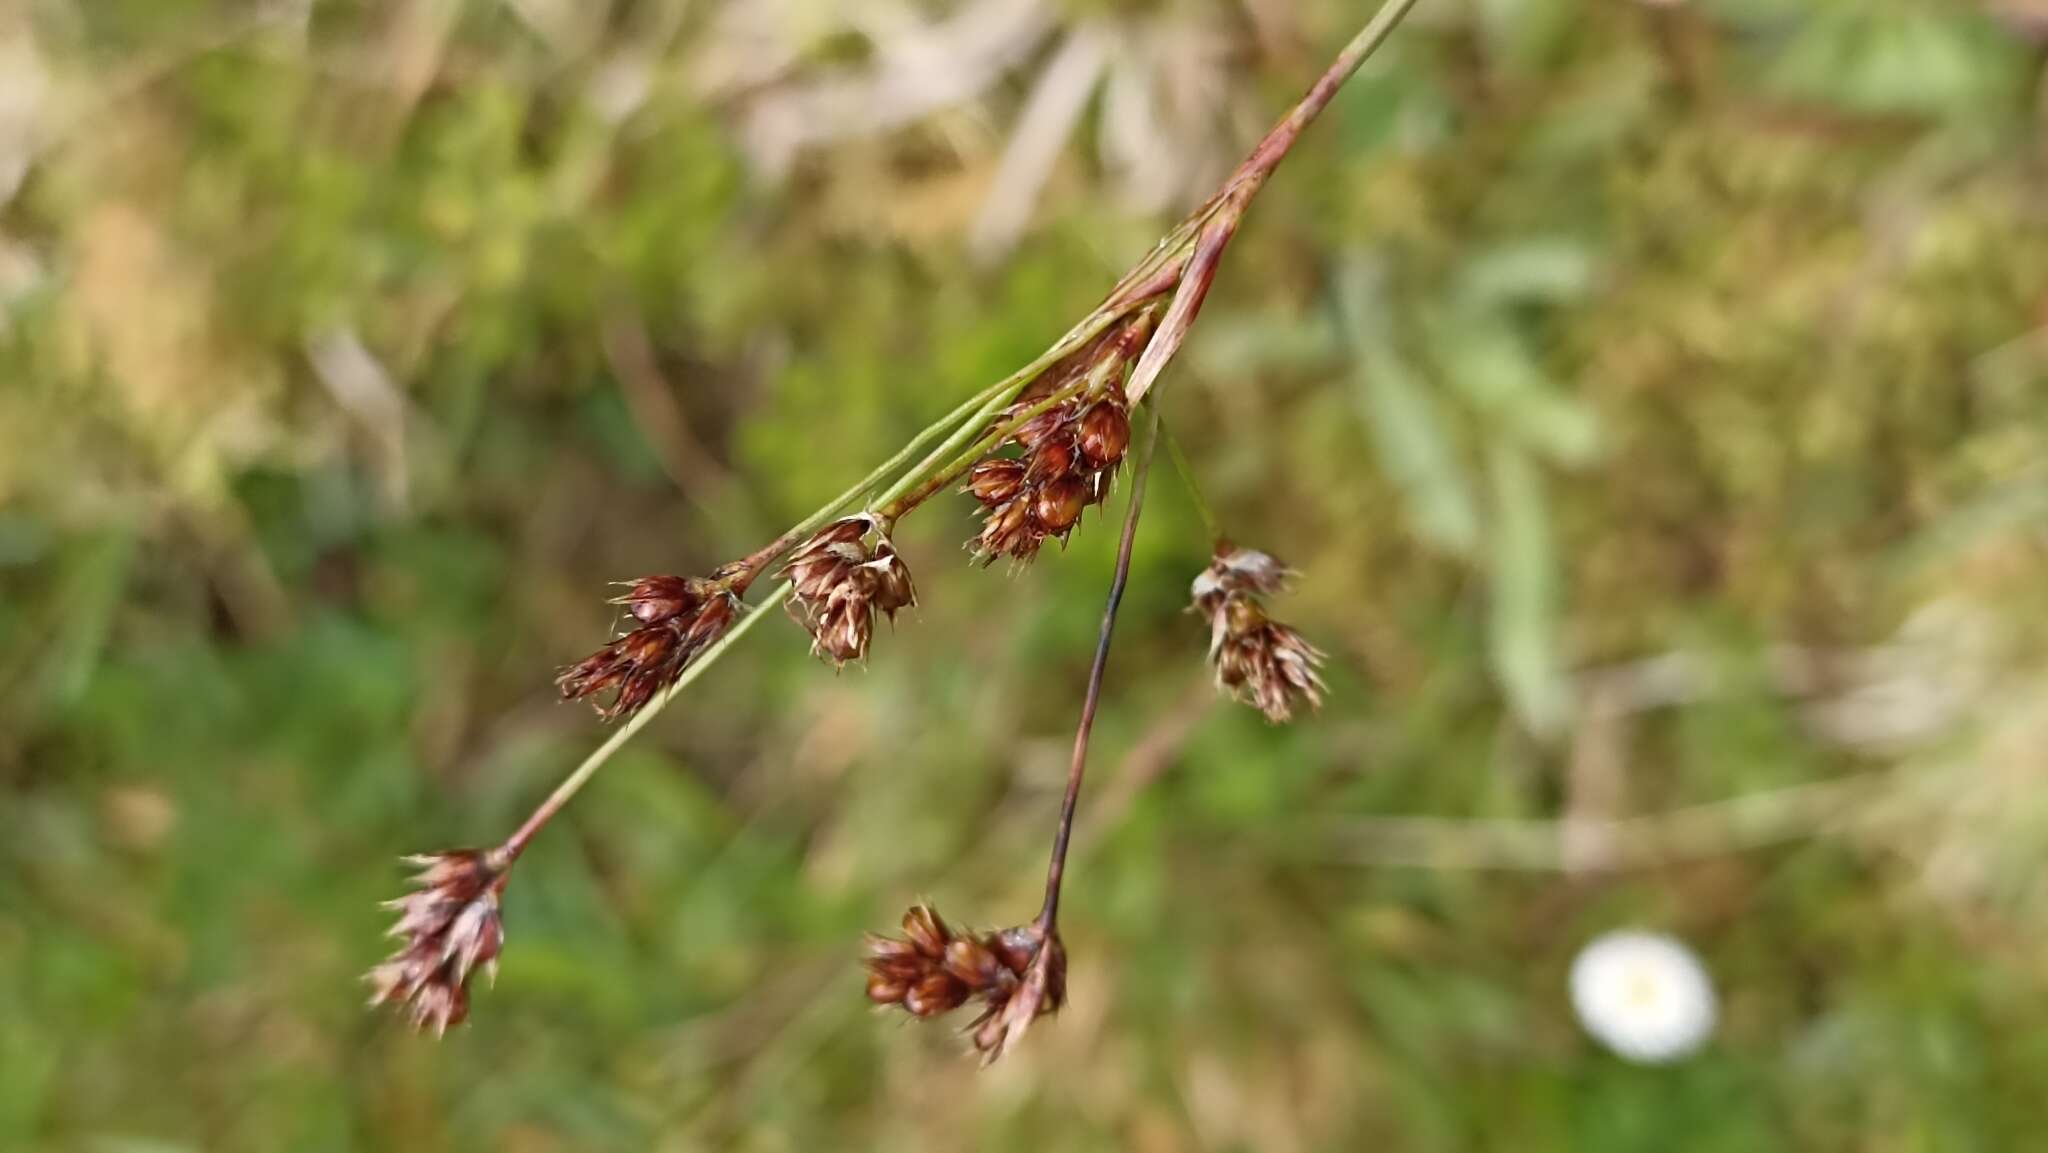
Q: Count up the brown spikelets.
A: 6